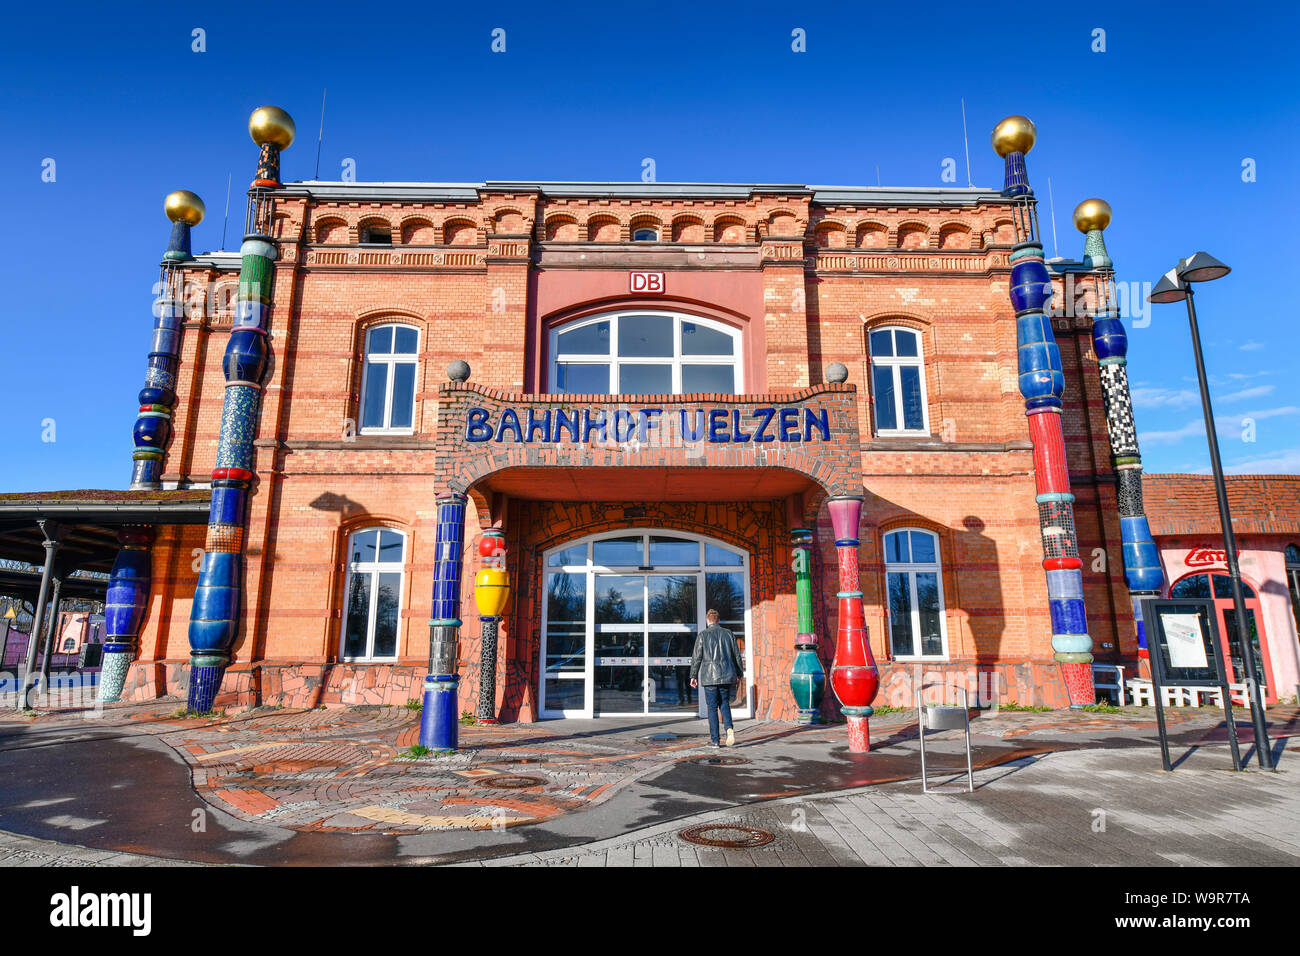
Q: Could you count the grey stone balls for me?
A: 2